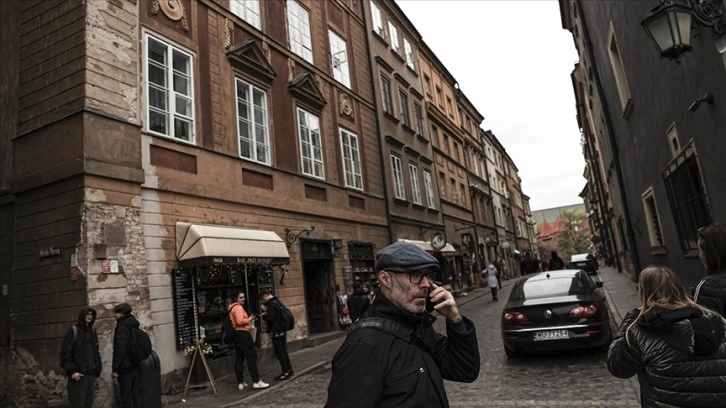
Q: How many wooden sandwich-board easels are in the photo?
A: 1